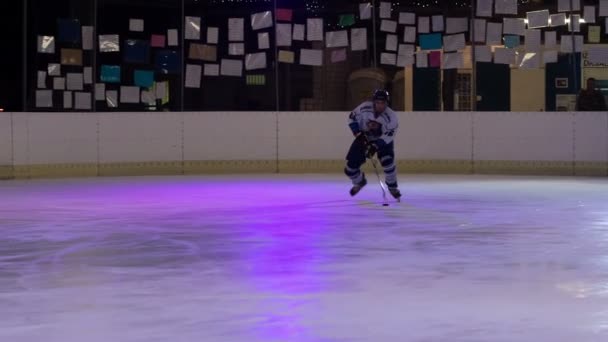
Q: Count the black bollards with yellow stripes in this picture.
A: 0